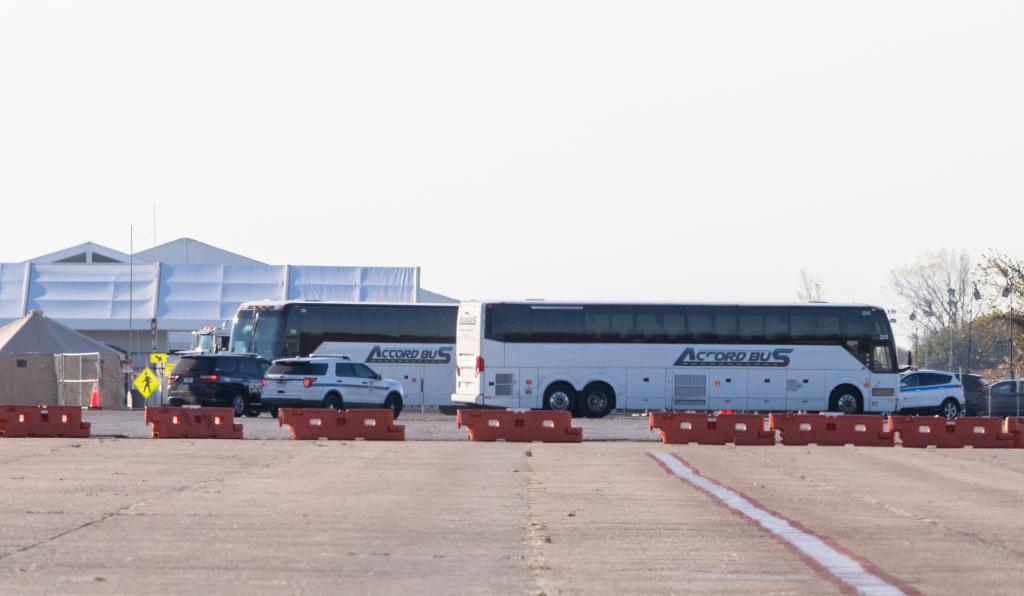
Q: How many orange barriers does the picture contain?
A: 8